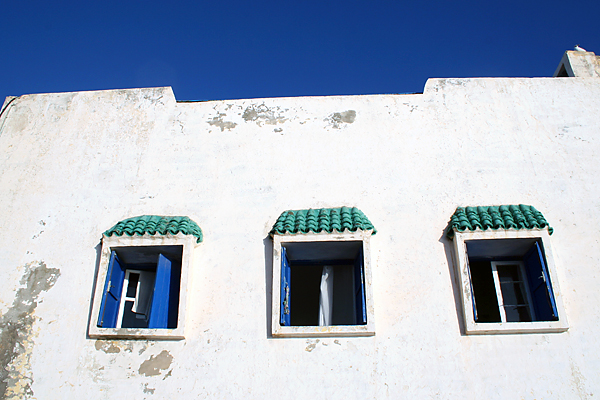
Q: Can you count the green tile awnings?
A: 3